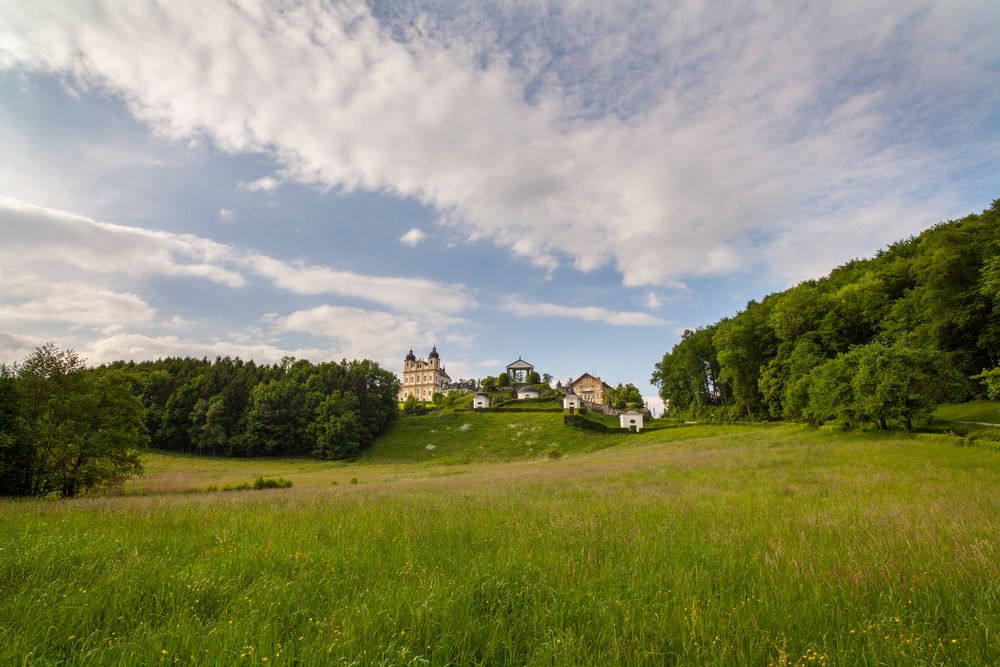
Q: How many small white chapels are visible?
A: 4